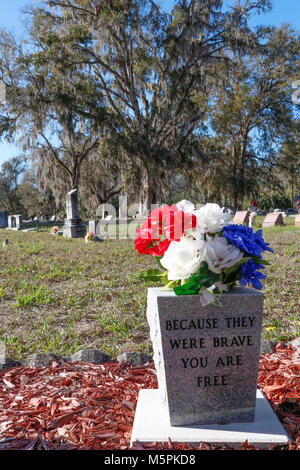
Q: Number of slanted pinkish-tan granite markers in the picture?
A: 3